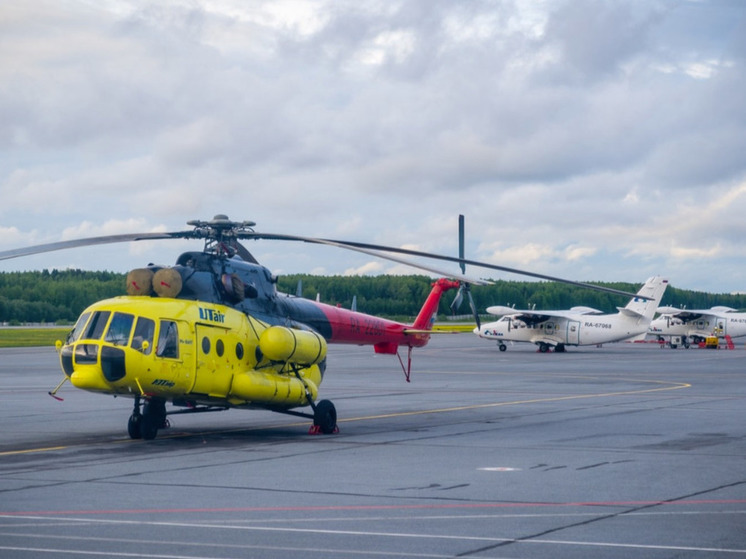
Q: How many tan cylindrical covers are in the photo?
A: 2